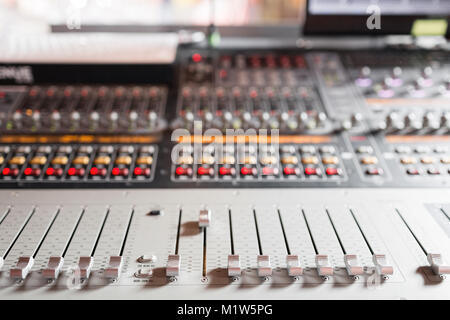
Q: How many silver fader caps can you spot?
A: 13